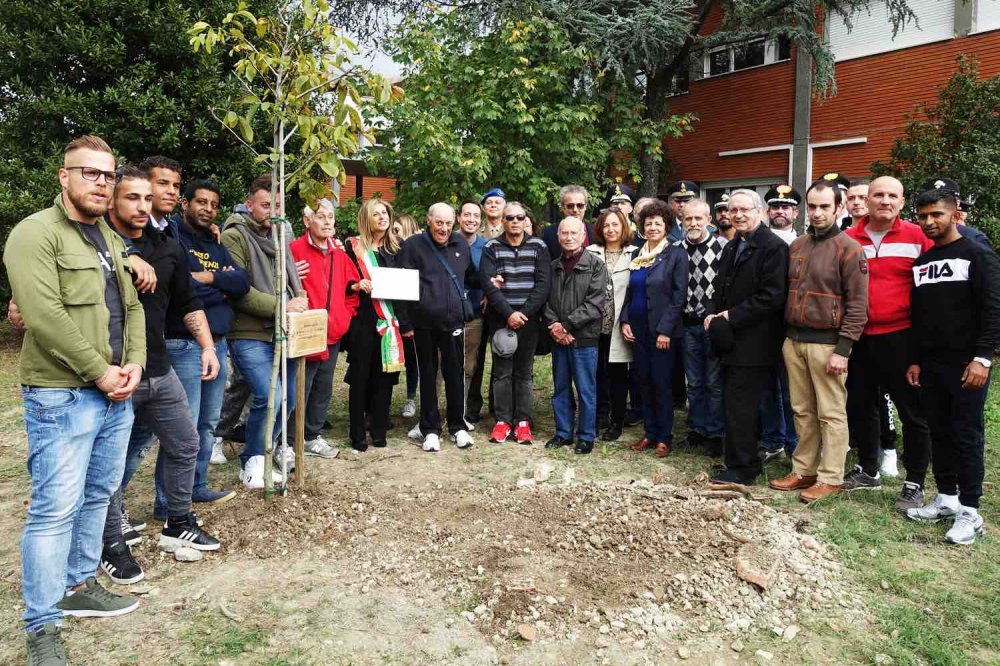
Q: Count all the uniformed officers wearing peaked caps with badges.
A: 6